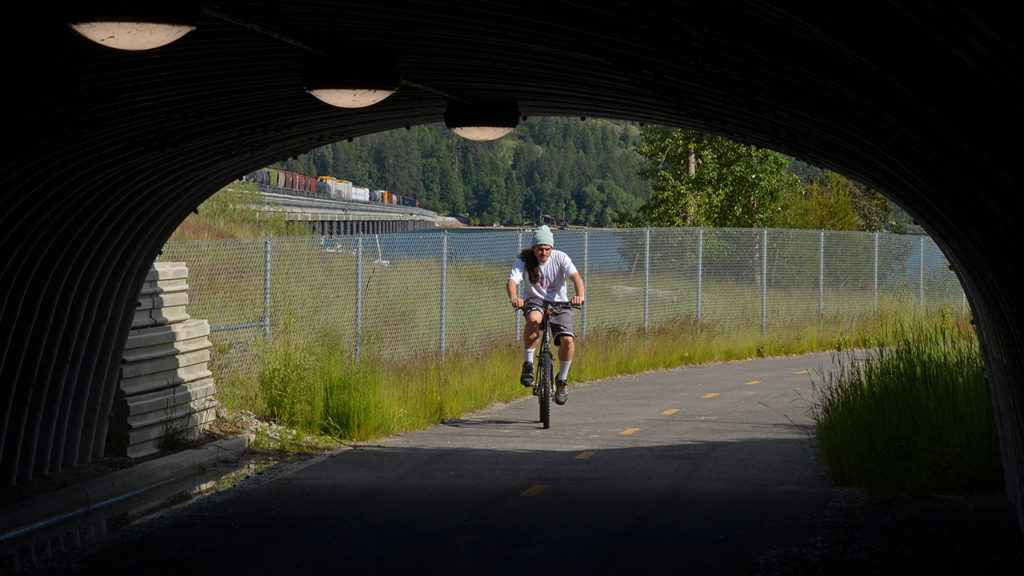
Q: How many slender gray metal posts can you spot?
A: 12